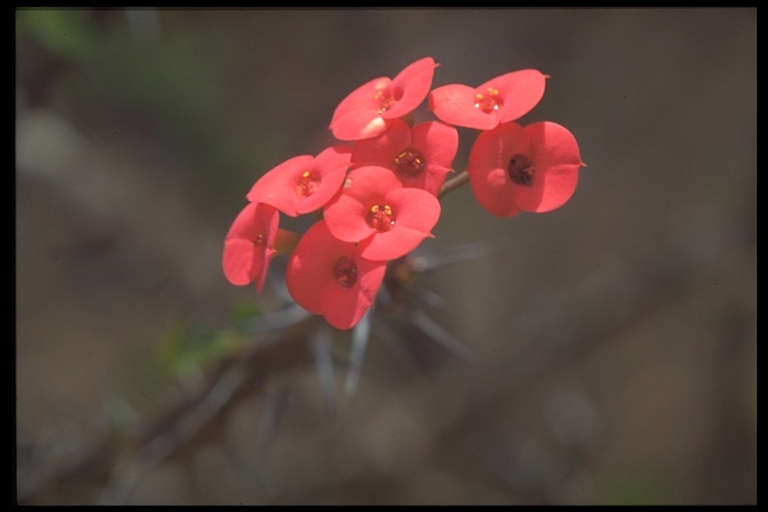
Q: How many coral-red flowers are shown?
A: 8